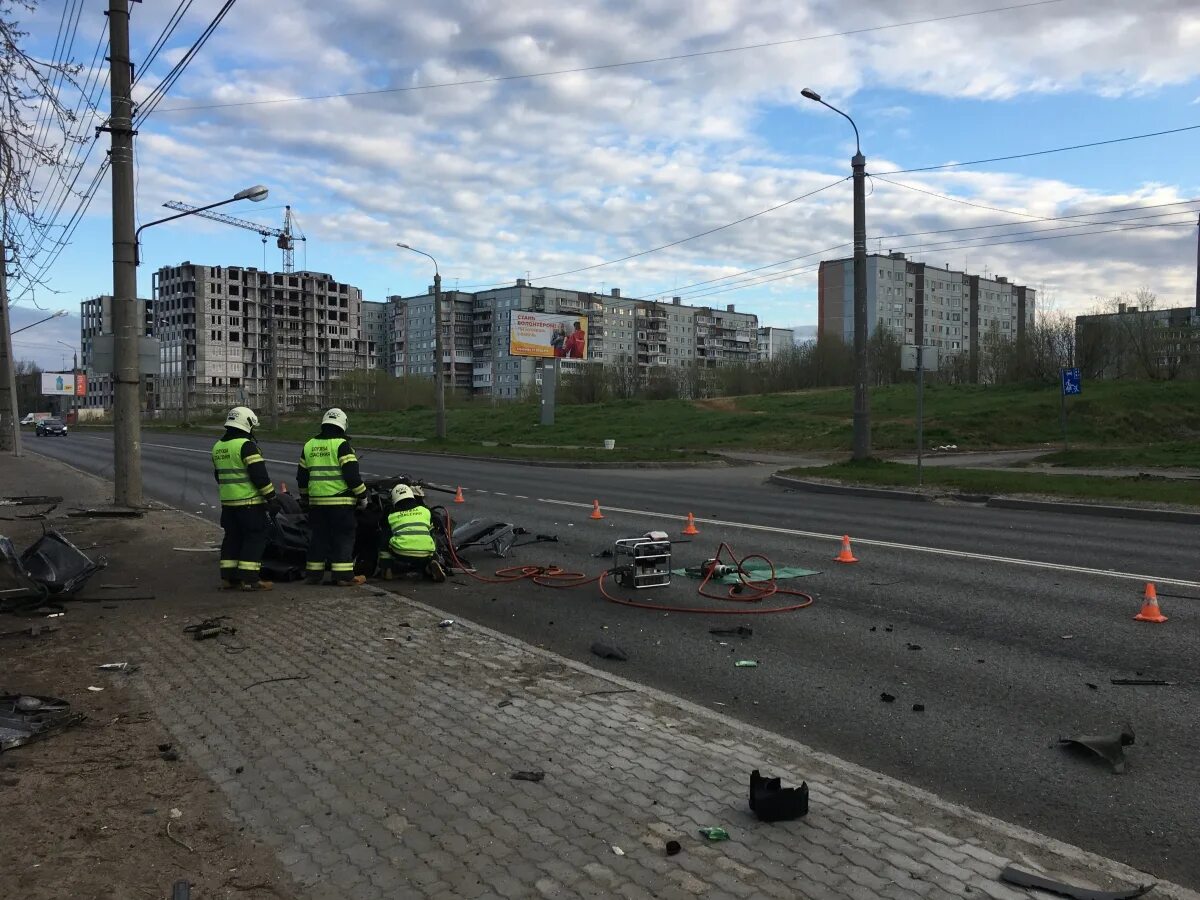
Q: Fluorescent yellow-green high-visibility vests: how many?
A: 3